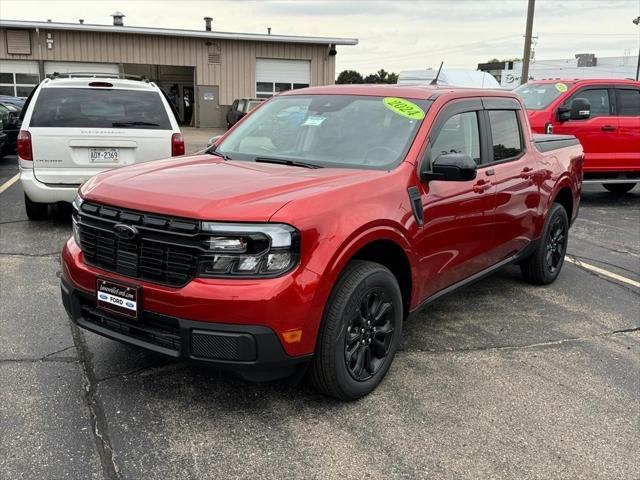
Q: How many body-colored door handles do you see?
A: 2